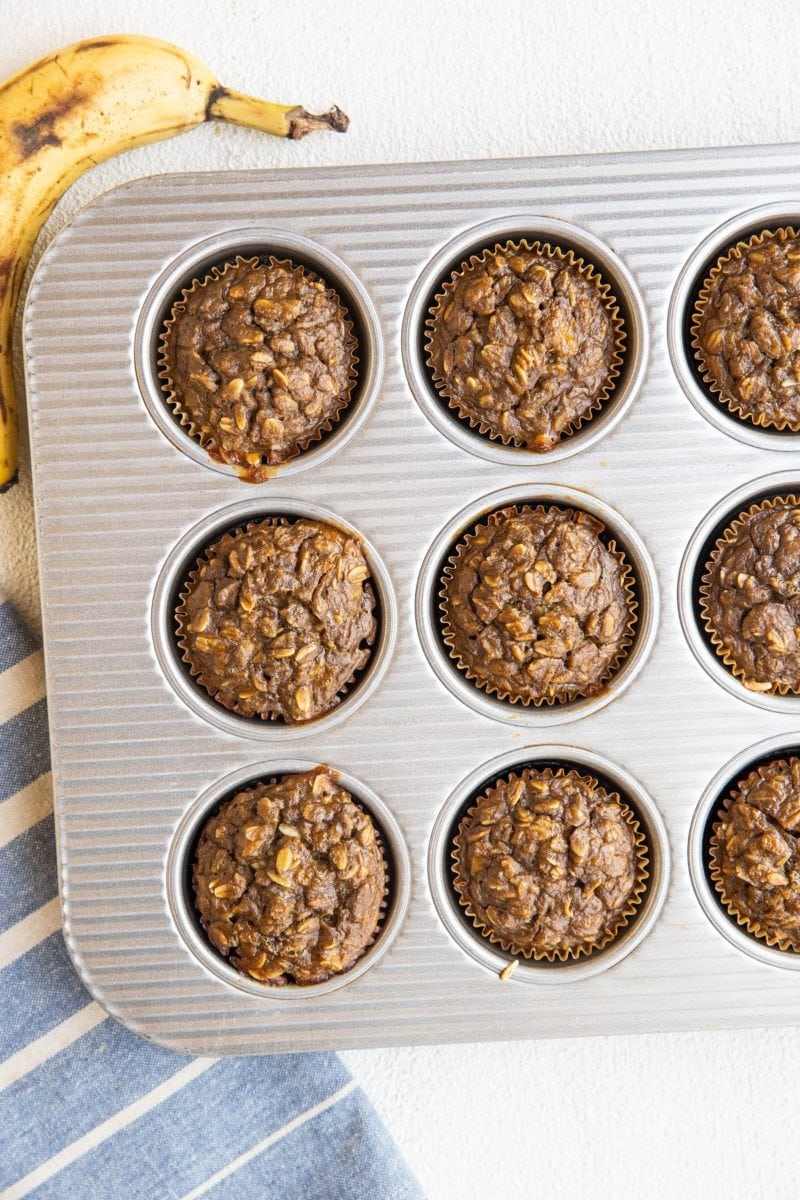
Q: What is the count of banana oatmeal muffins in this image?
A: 9